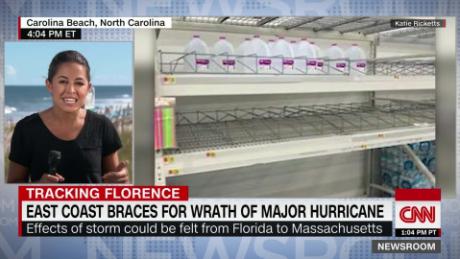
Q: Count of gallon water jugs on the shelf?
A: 11